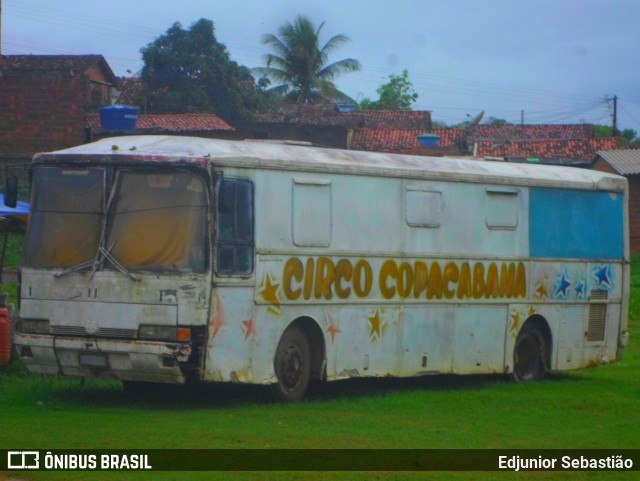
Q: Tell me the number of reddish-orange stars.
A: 3